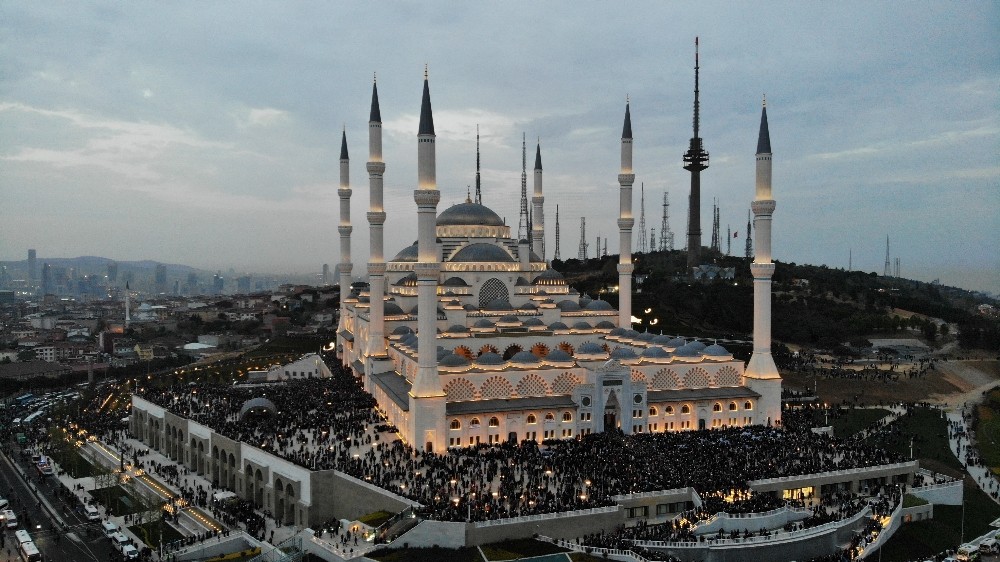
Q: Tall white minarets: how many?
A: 6